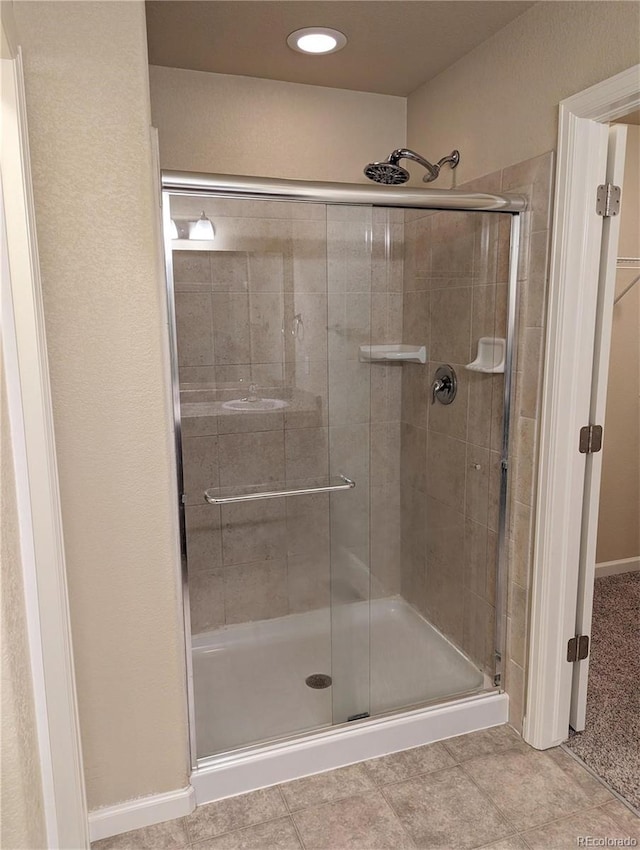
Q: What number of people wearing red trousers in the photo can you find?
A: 0